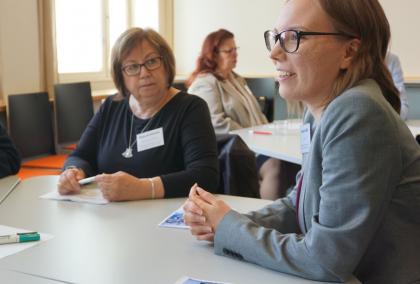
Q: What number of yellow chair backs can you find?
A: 0